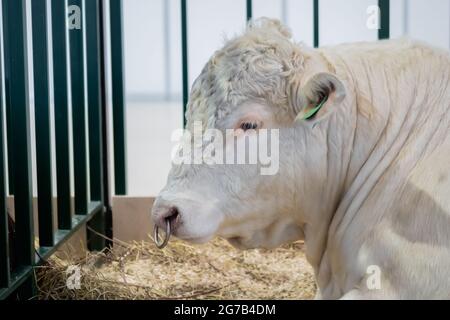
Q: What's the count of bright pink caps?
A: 0